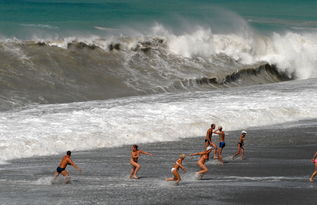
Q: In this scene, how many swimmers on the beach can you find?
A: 8